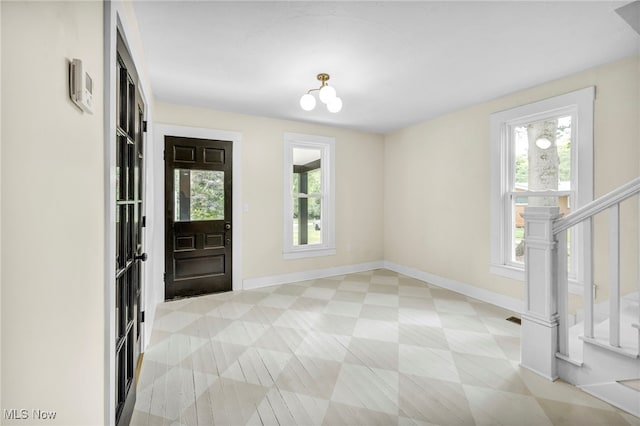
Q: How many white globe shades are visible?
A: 3